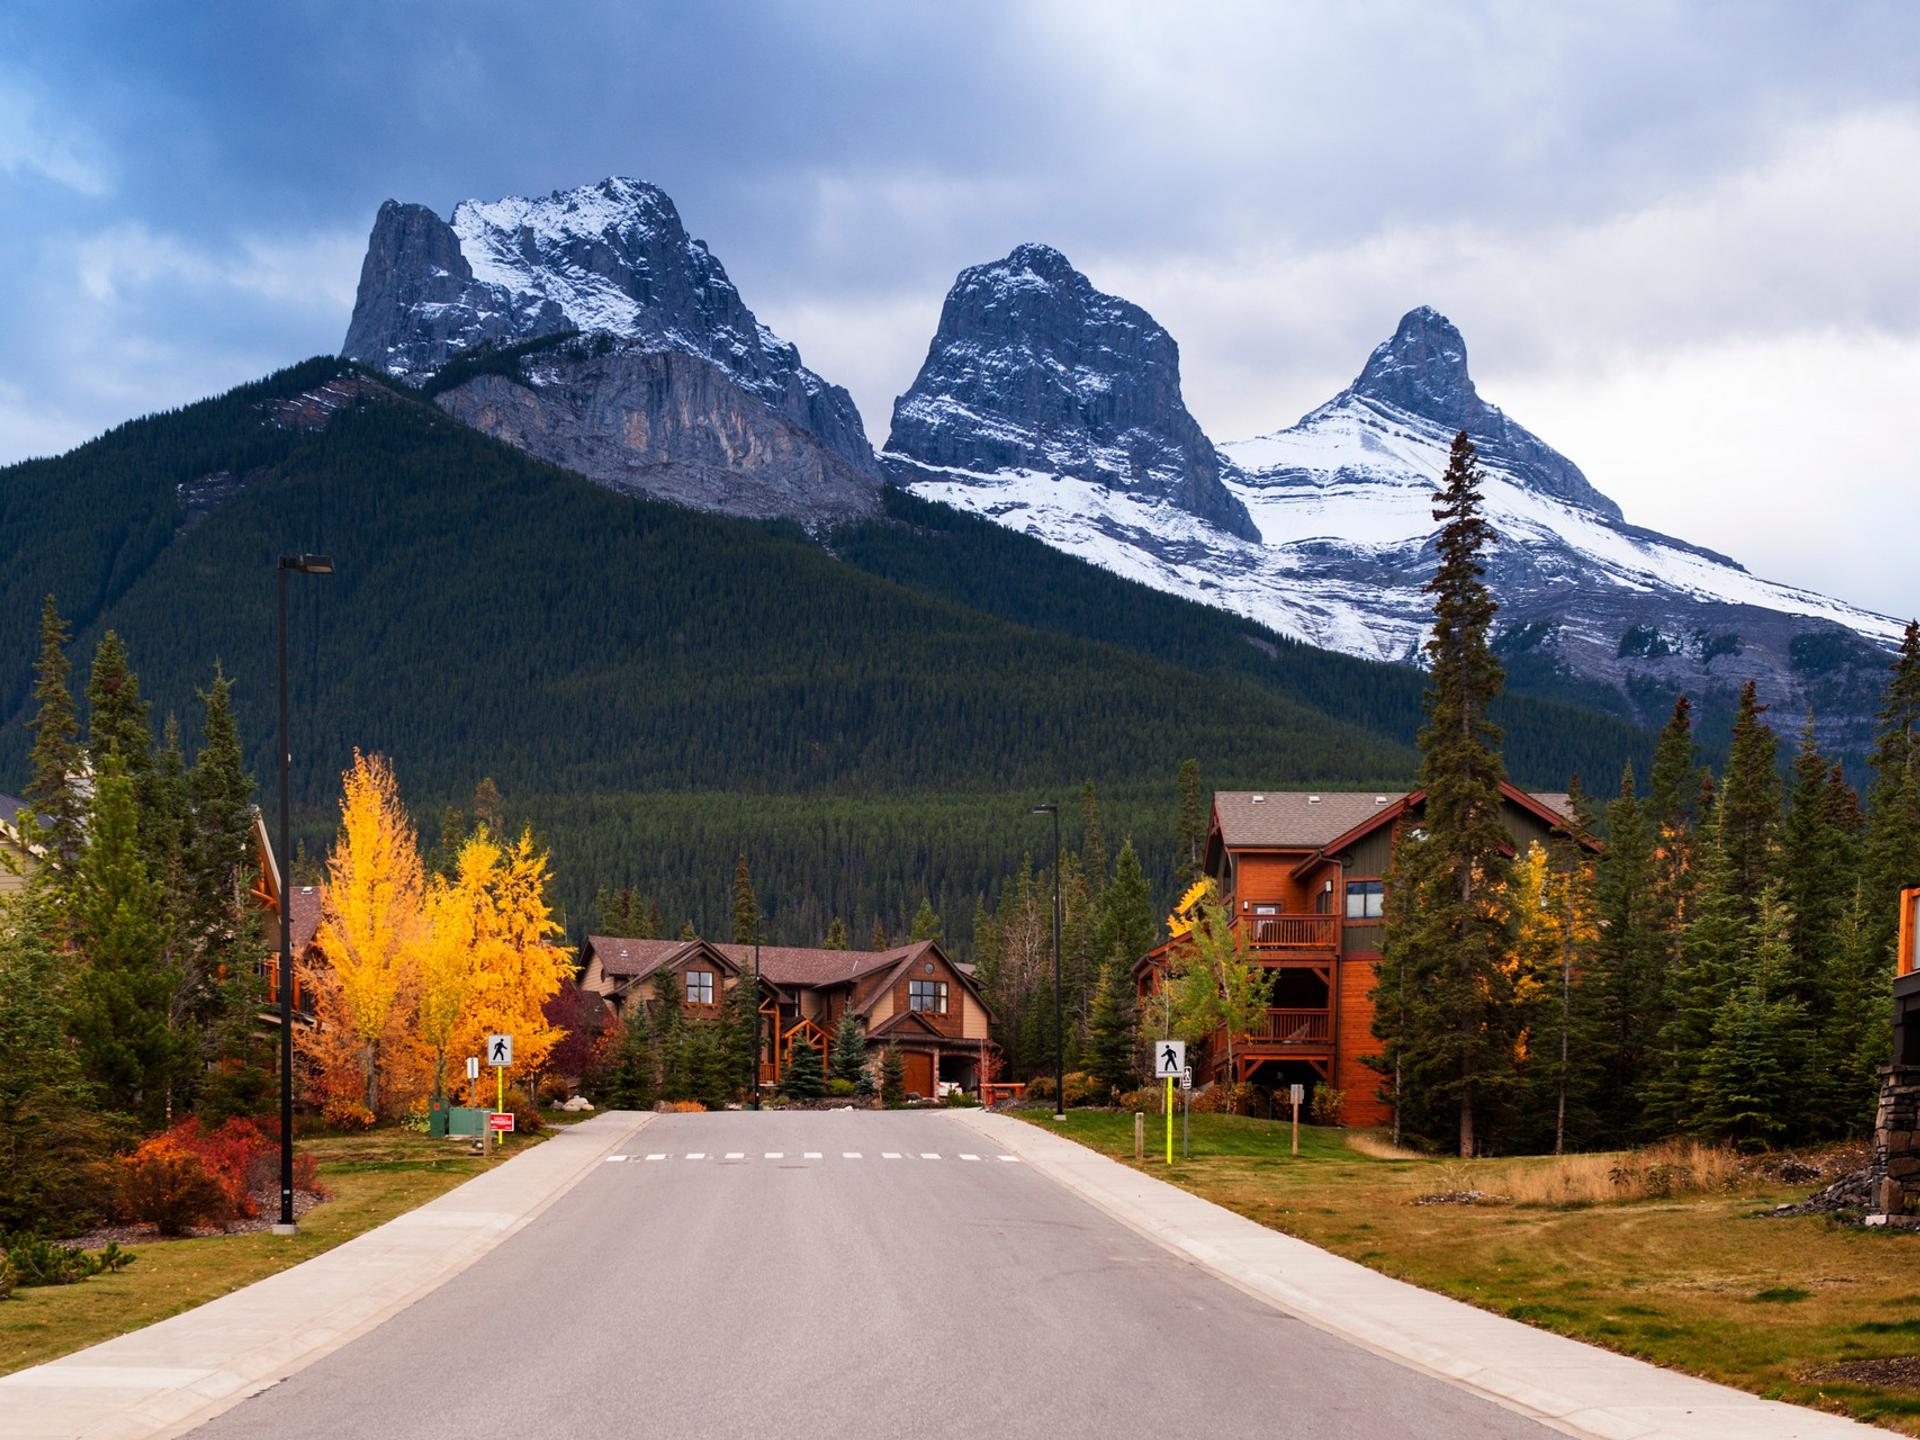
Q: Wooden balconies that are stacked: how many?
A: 2